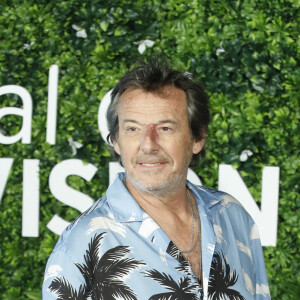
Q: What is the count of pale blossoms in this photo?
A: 6